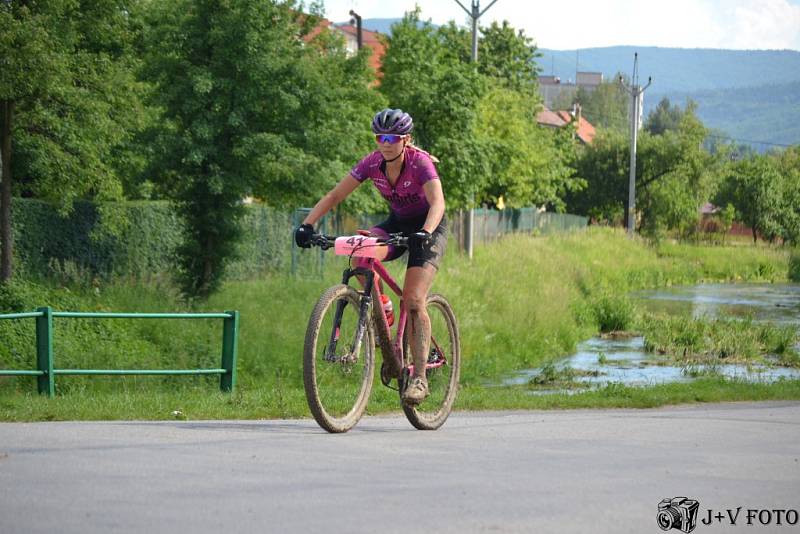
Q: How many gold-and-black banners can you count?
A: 0